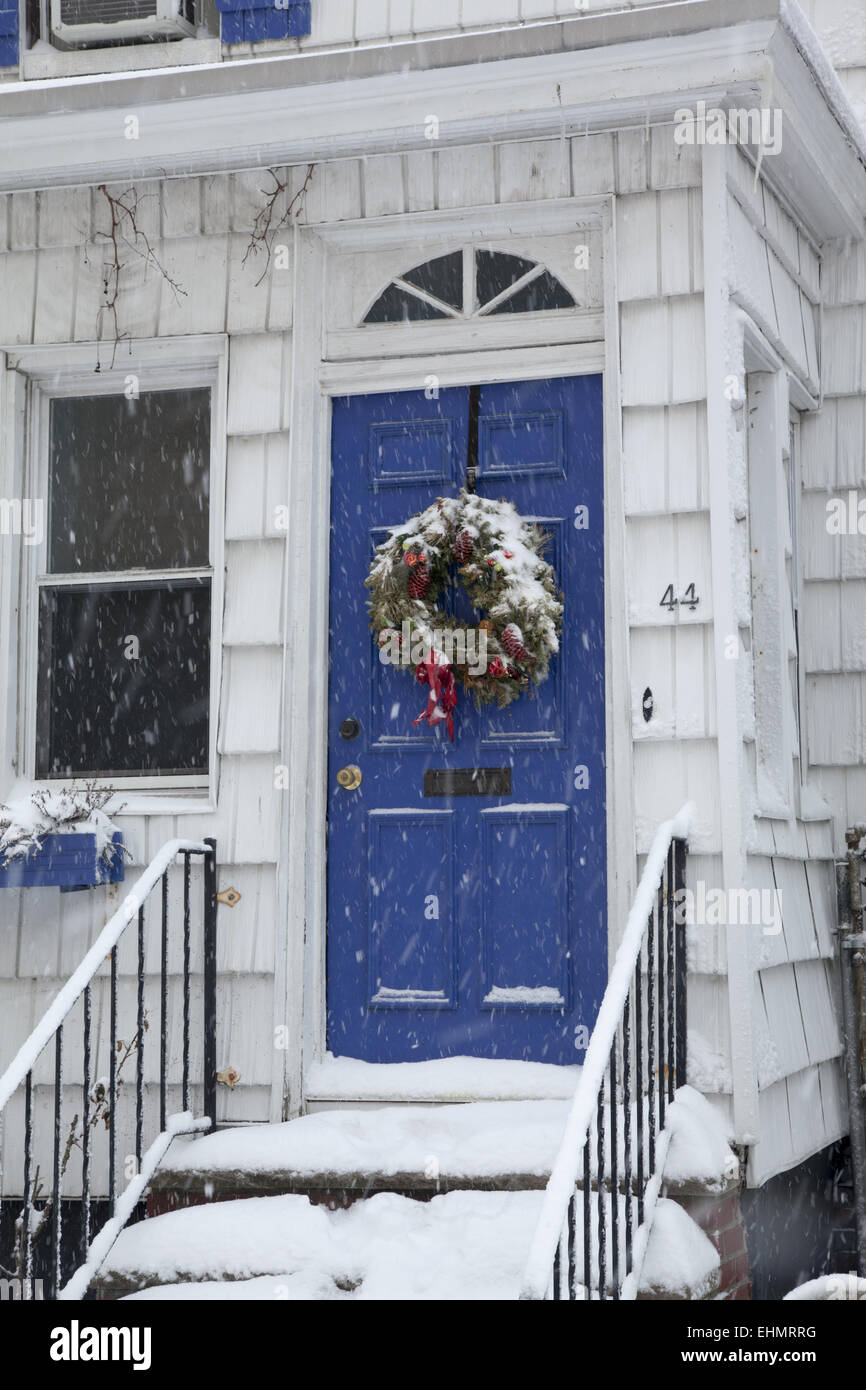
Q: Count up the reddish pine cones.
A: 3